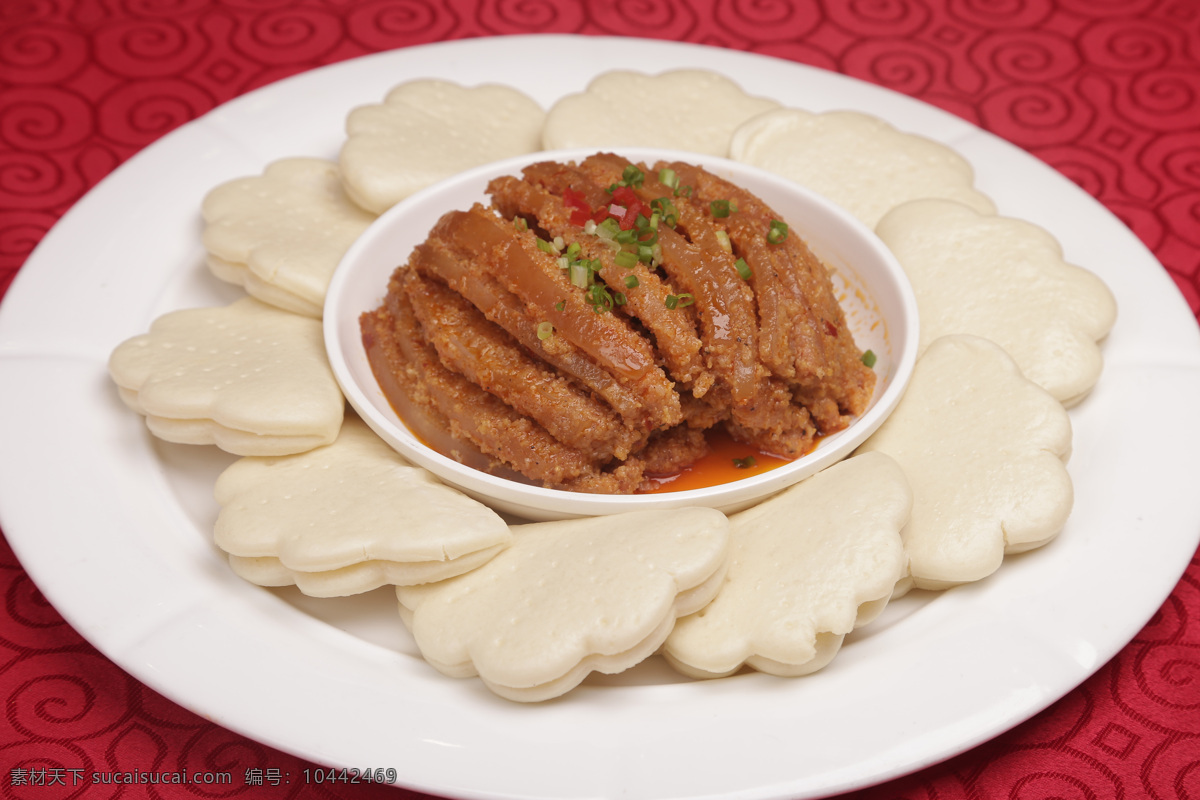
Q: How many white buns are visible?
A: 10